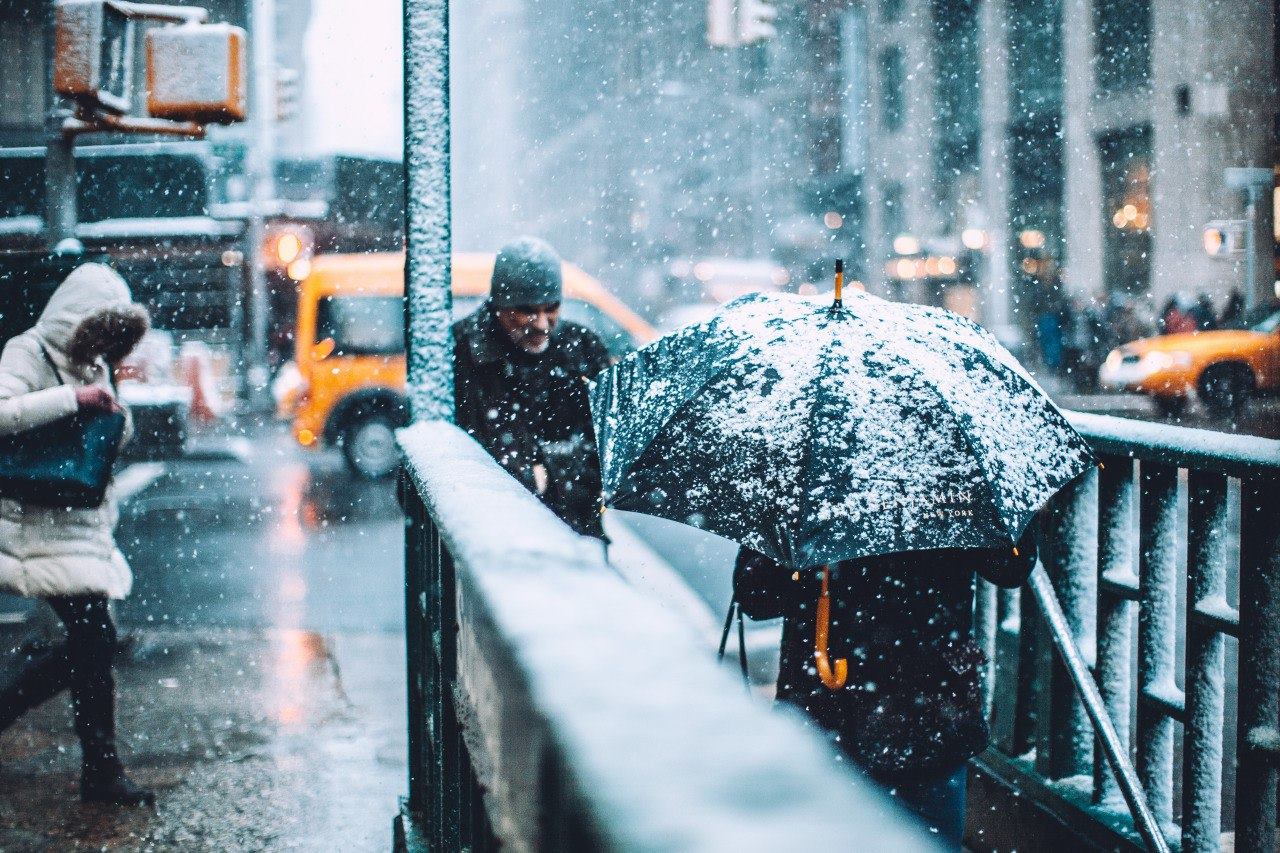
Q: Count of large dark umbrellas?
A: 1